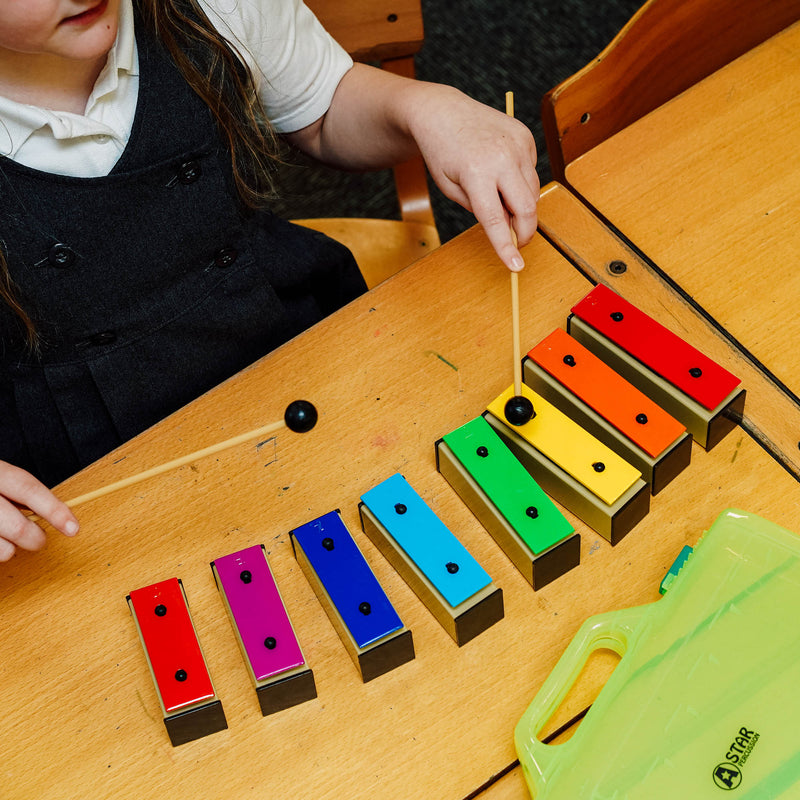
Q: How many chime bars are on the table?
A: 8